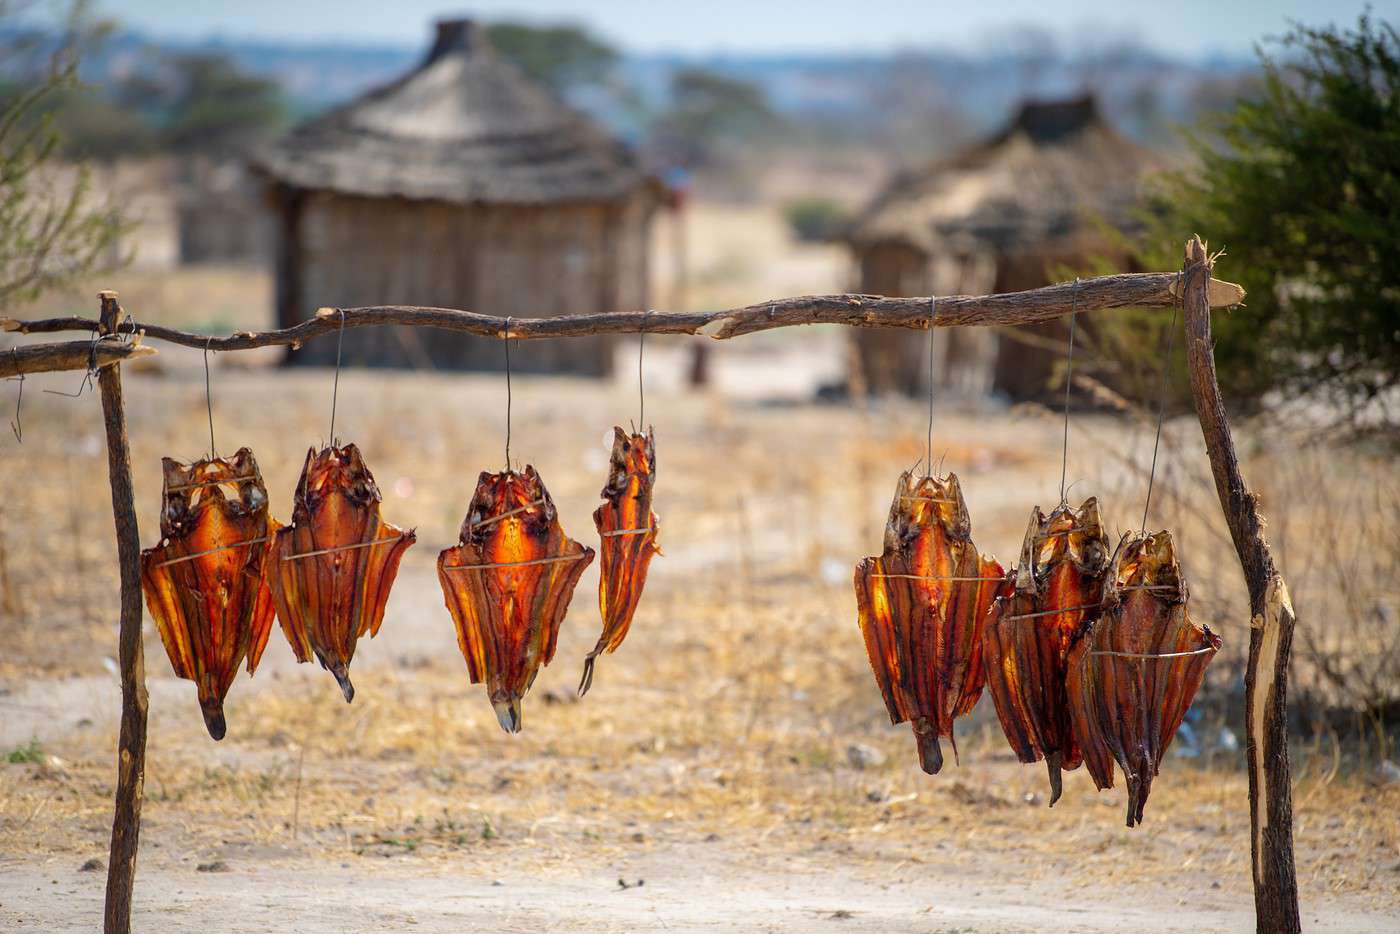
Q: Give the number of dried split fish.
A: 7